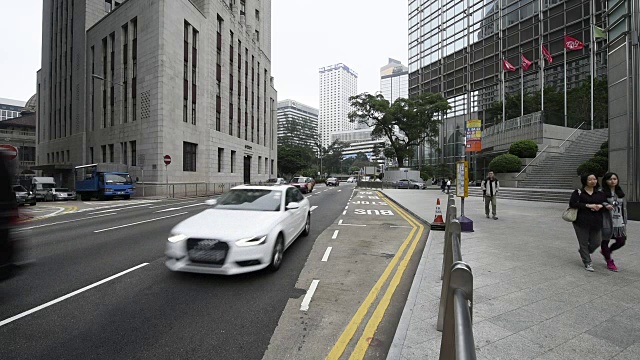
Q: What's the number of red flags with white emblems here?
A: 4